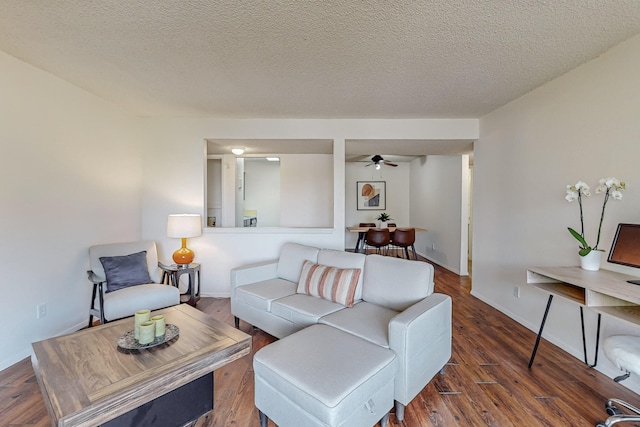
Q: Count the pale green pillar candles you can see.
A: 3